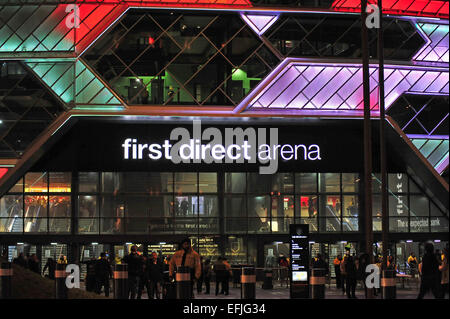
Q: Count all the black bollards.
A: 7